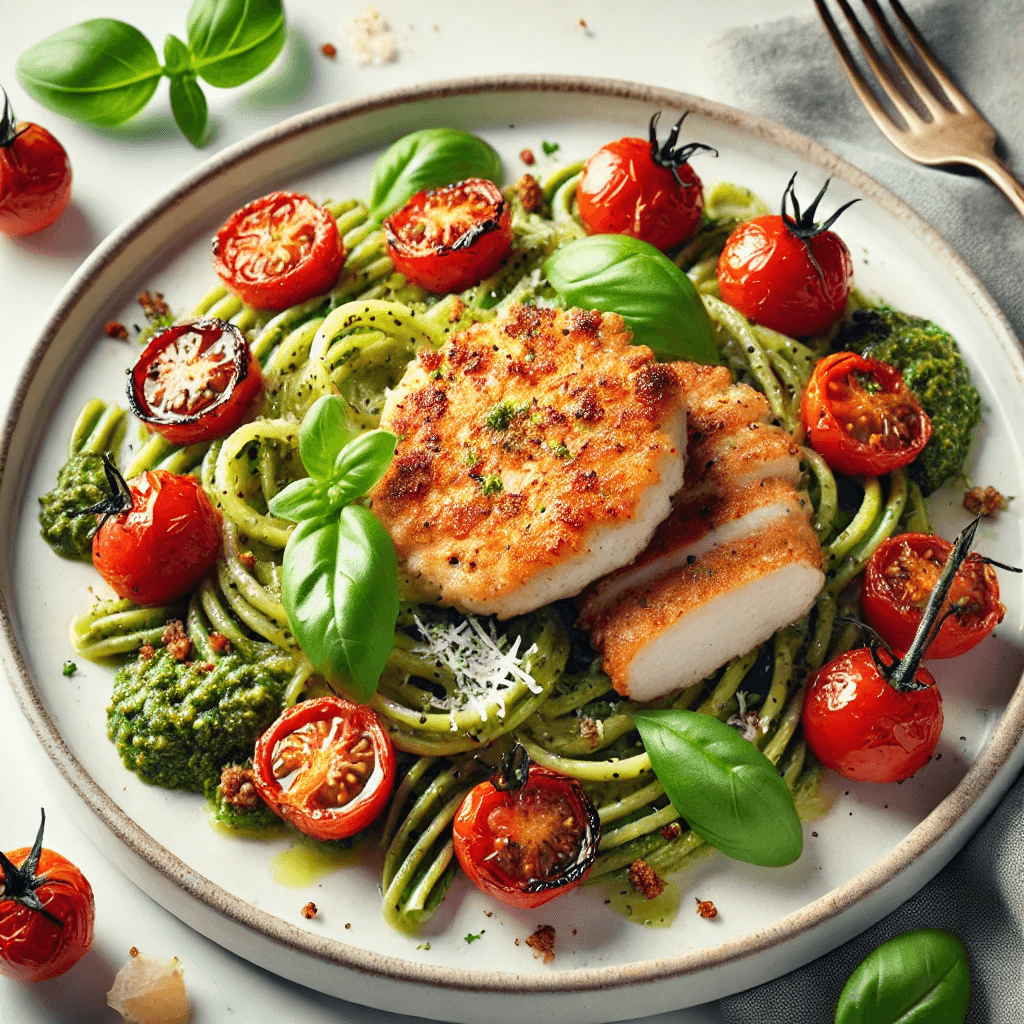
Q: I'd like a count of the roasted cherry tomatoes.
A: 13